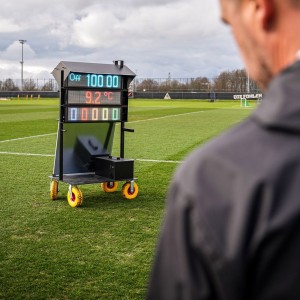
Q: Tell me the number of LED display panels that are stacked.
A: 3